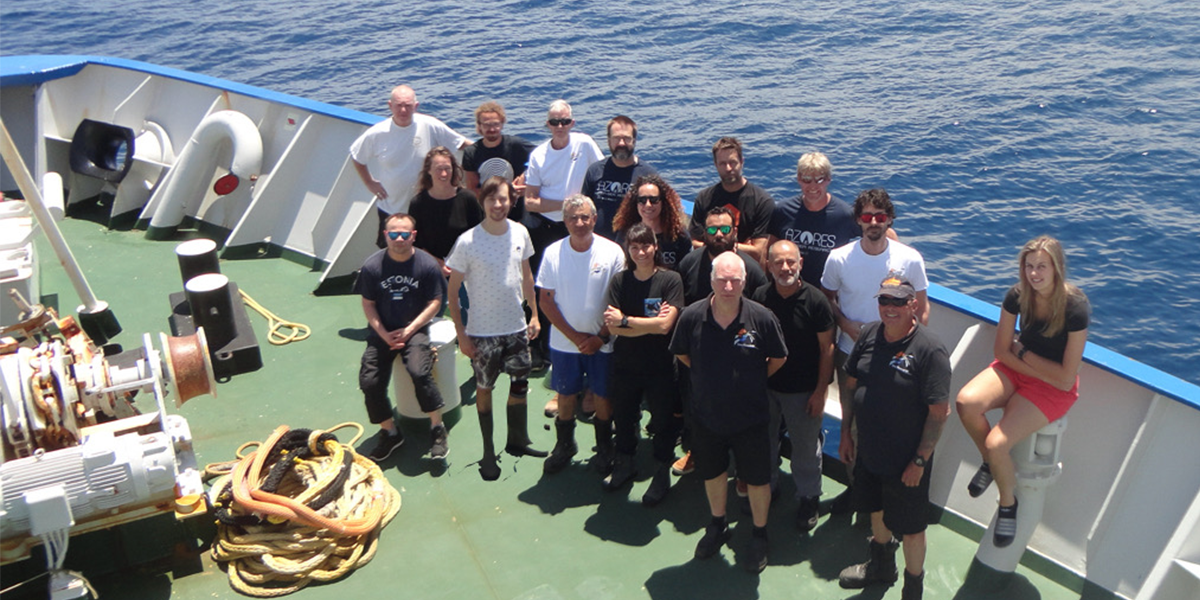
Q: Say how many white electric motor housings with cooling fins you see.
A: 1